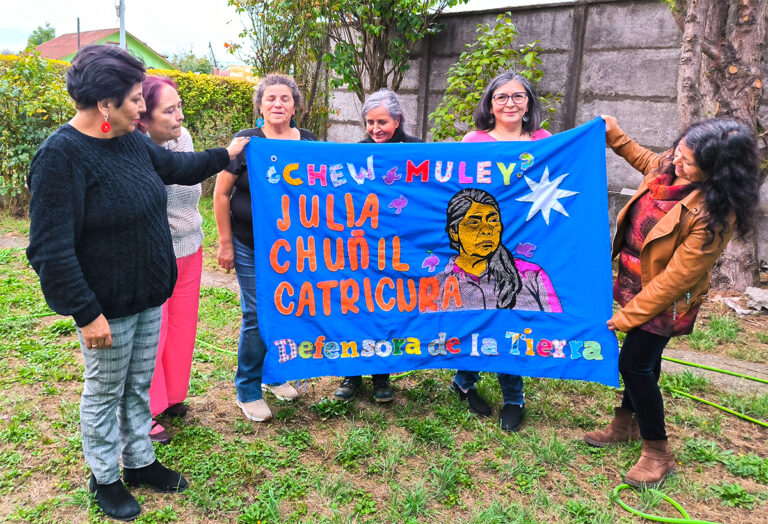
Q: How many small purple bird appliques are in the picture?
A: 4